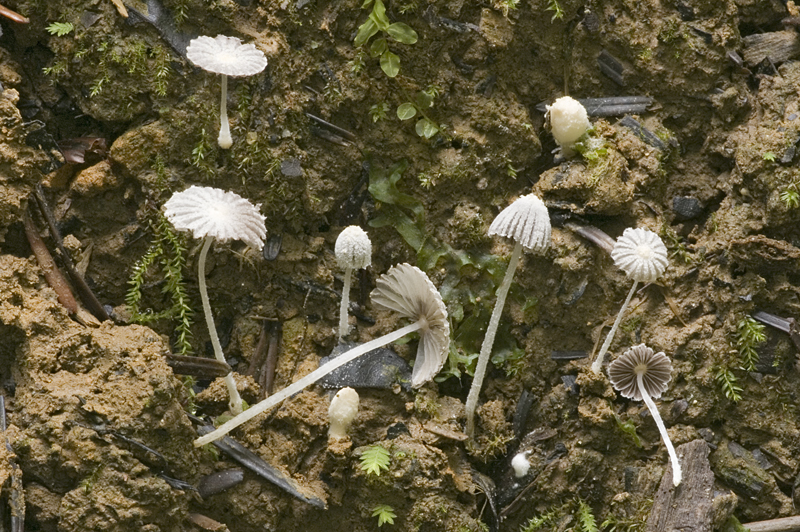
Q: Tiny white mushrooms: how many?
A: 10